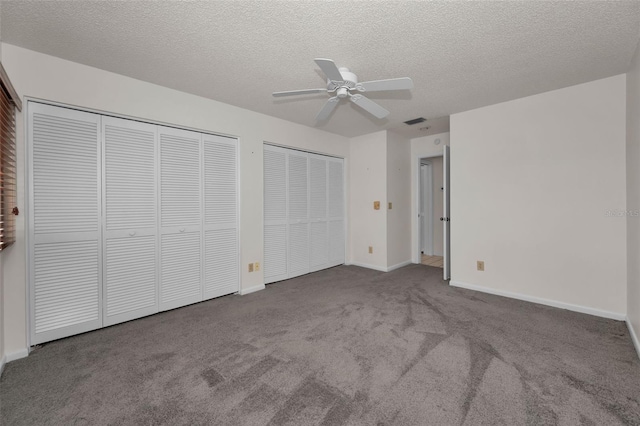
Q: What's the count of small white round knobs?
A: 4